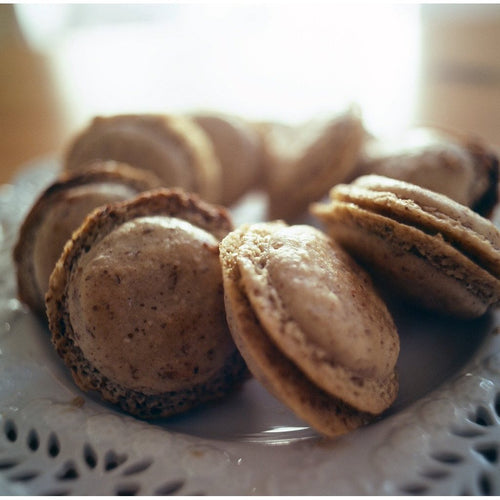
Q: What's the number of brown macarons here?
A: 8